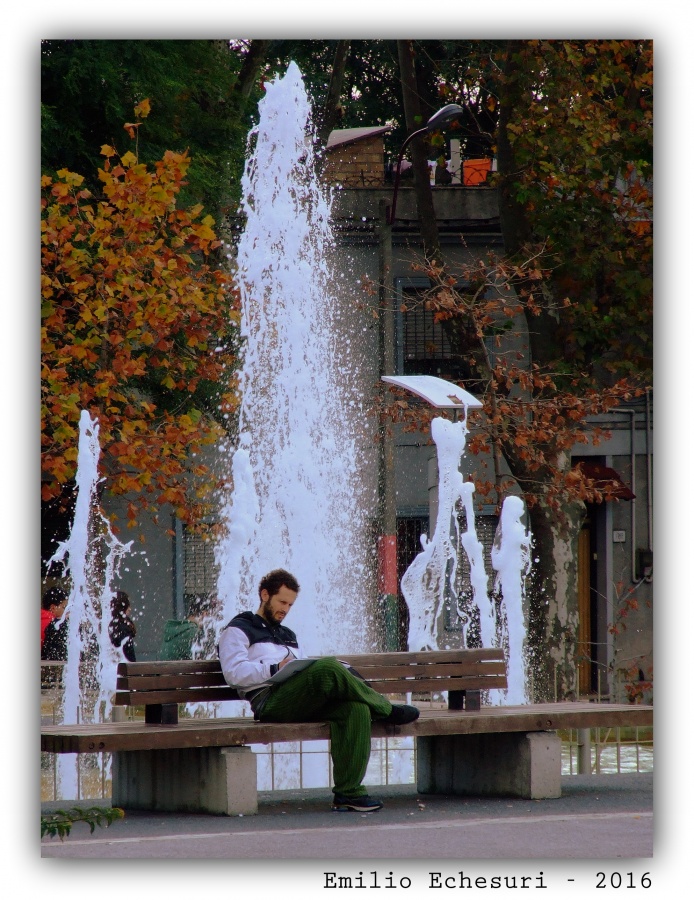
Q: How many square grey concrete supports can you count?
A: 2